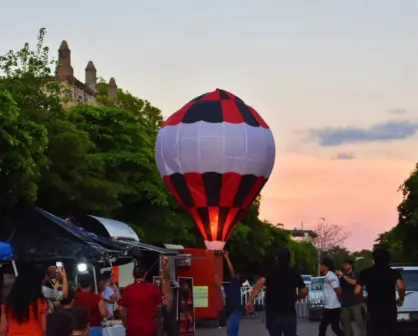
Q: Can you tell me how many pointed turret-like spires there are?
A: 3